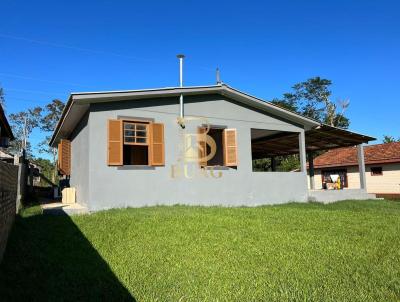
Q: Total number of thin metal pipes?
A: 2